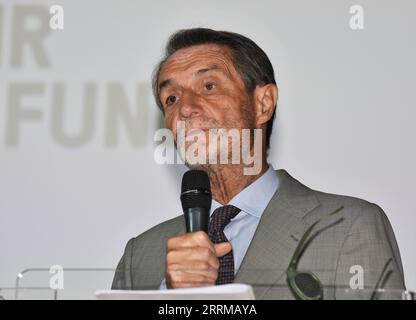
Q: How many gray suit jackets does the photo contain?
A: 1